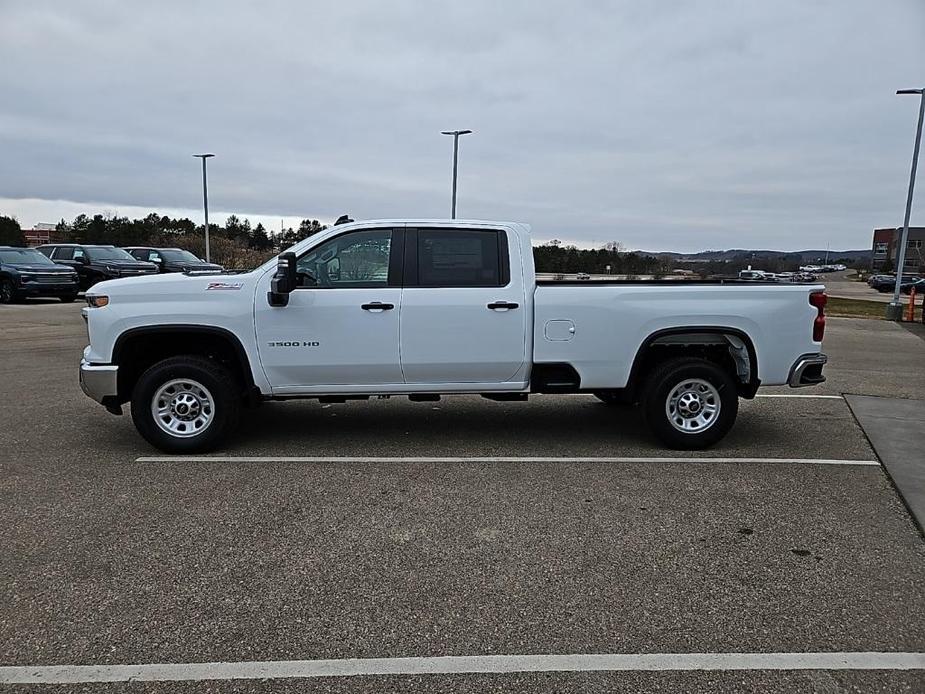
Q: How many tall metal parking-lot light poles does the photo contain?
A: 3